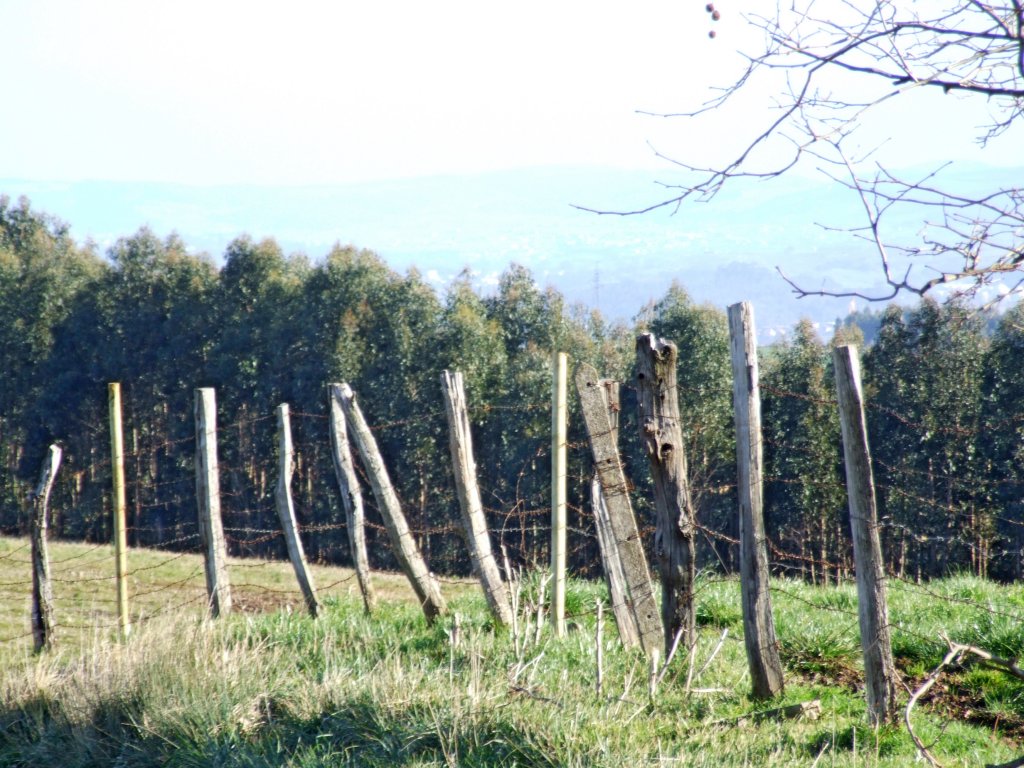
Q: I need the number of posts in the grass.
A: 13